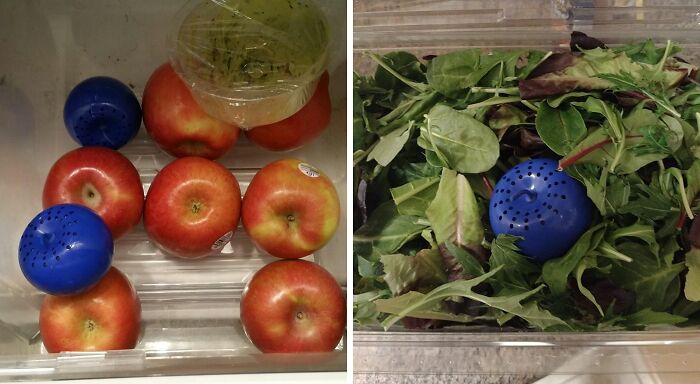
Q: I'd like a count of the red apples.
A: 7